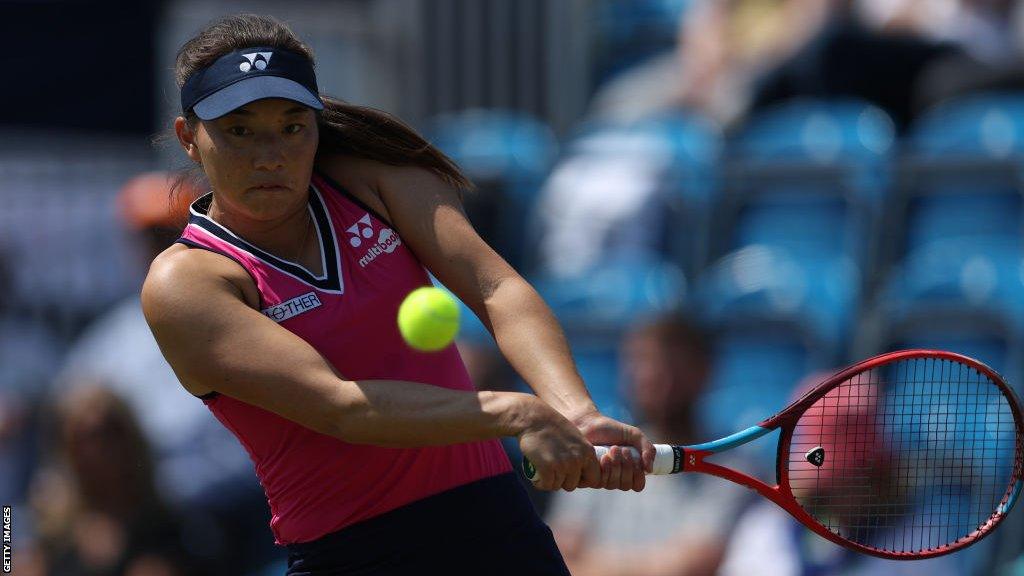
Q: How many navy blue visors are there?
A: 1